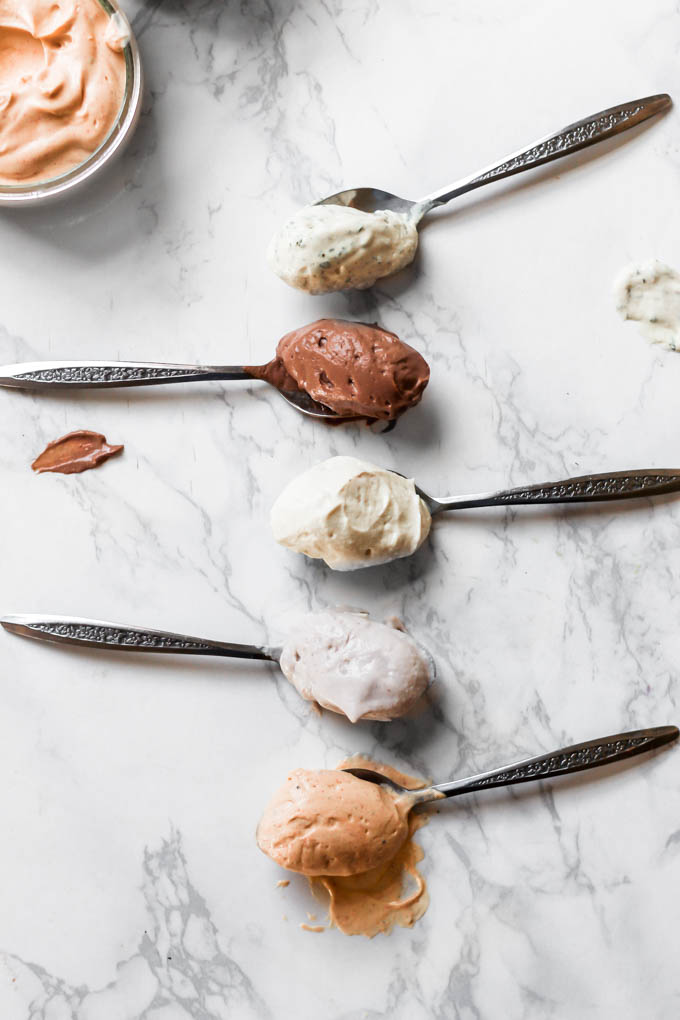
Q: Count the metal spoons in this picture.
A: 5